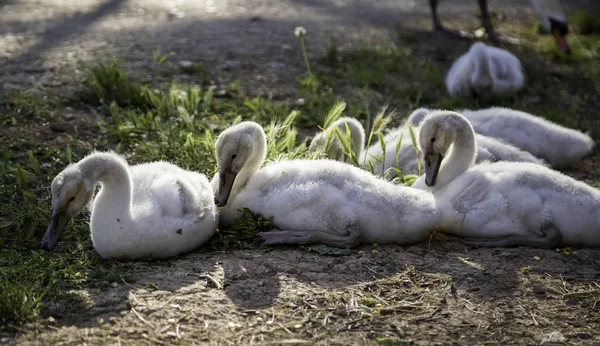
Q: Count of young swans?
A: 6